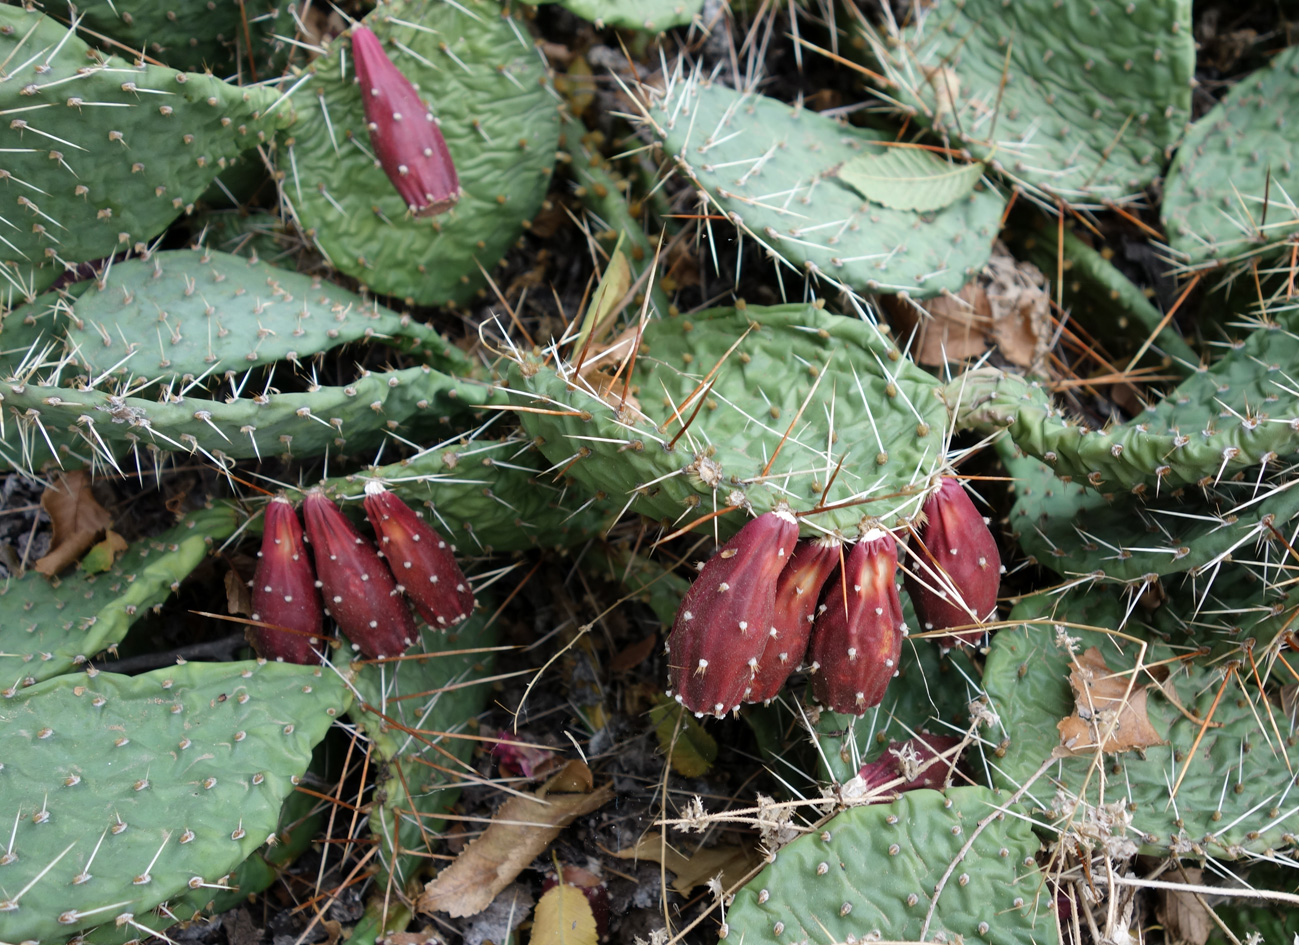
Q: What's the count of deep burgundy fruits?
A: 9